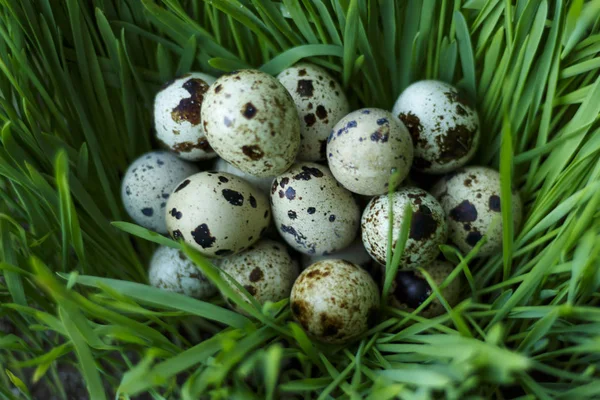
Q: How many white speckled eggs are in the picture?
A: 14